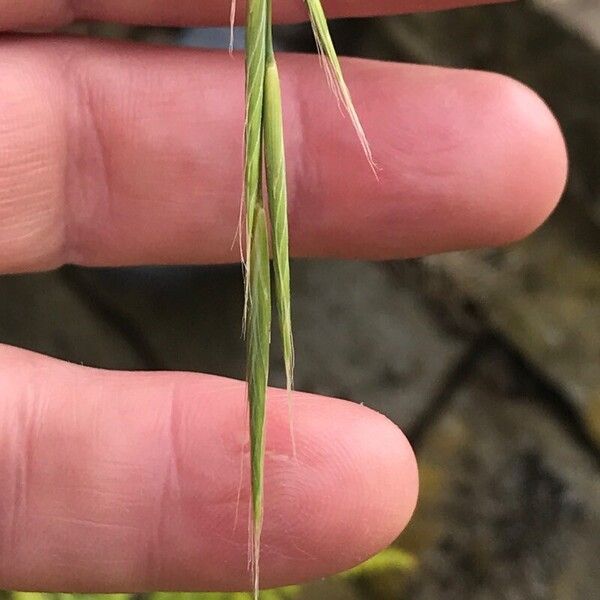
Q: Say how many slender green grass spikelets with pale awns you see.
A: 4